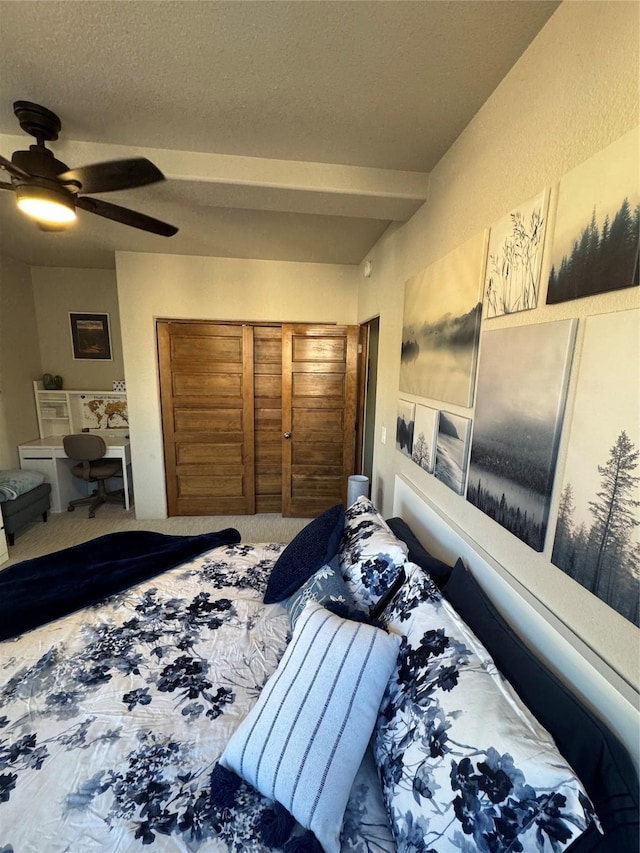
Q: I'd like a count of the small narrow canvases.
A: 3